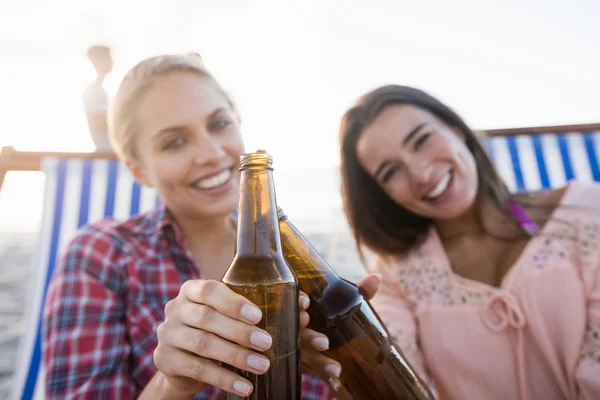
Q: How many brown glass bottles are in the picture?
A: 2